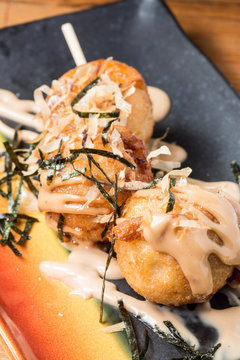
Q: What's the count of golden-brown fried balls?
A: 3